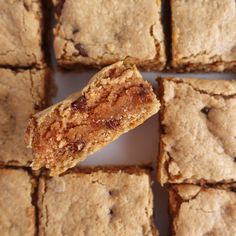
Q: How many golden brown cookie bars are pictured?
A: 9